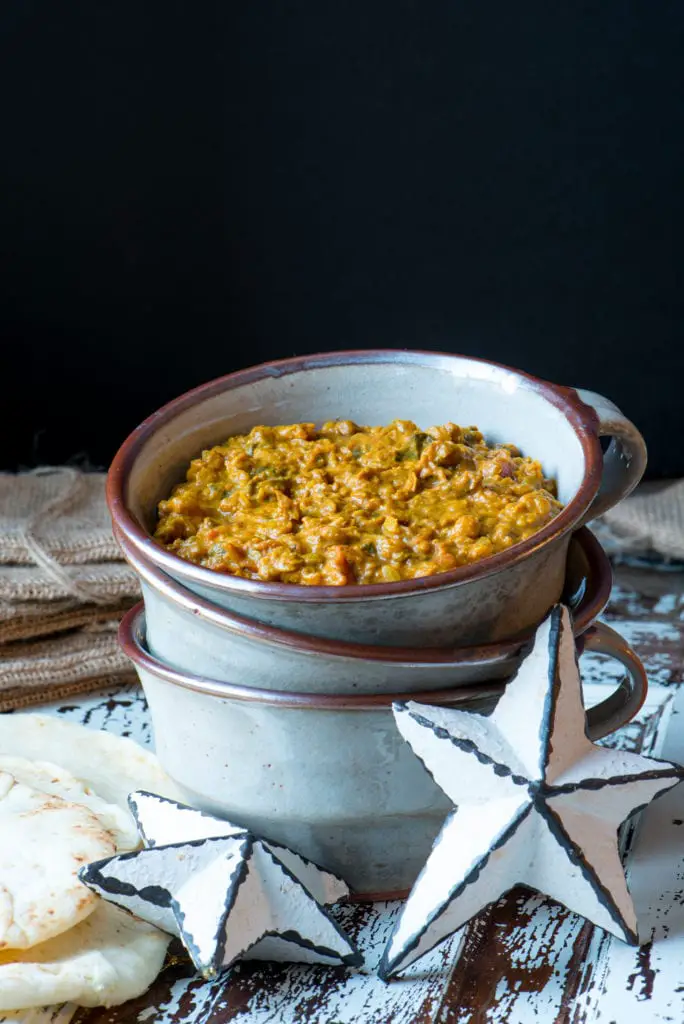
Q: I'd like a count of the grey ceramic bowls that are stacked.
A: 3